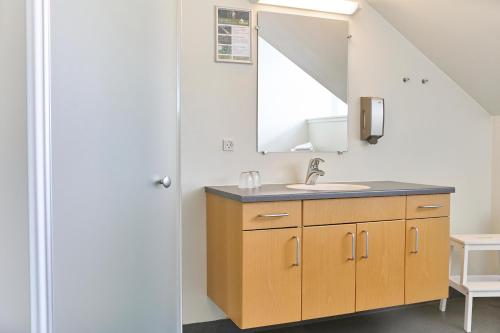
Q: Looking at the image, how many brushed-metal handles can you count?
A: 6